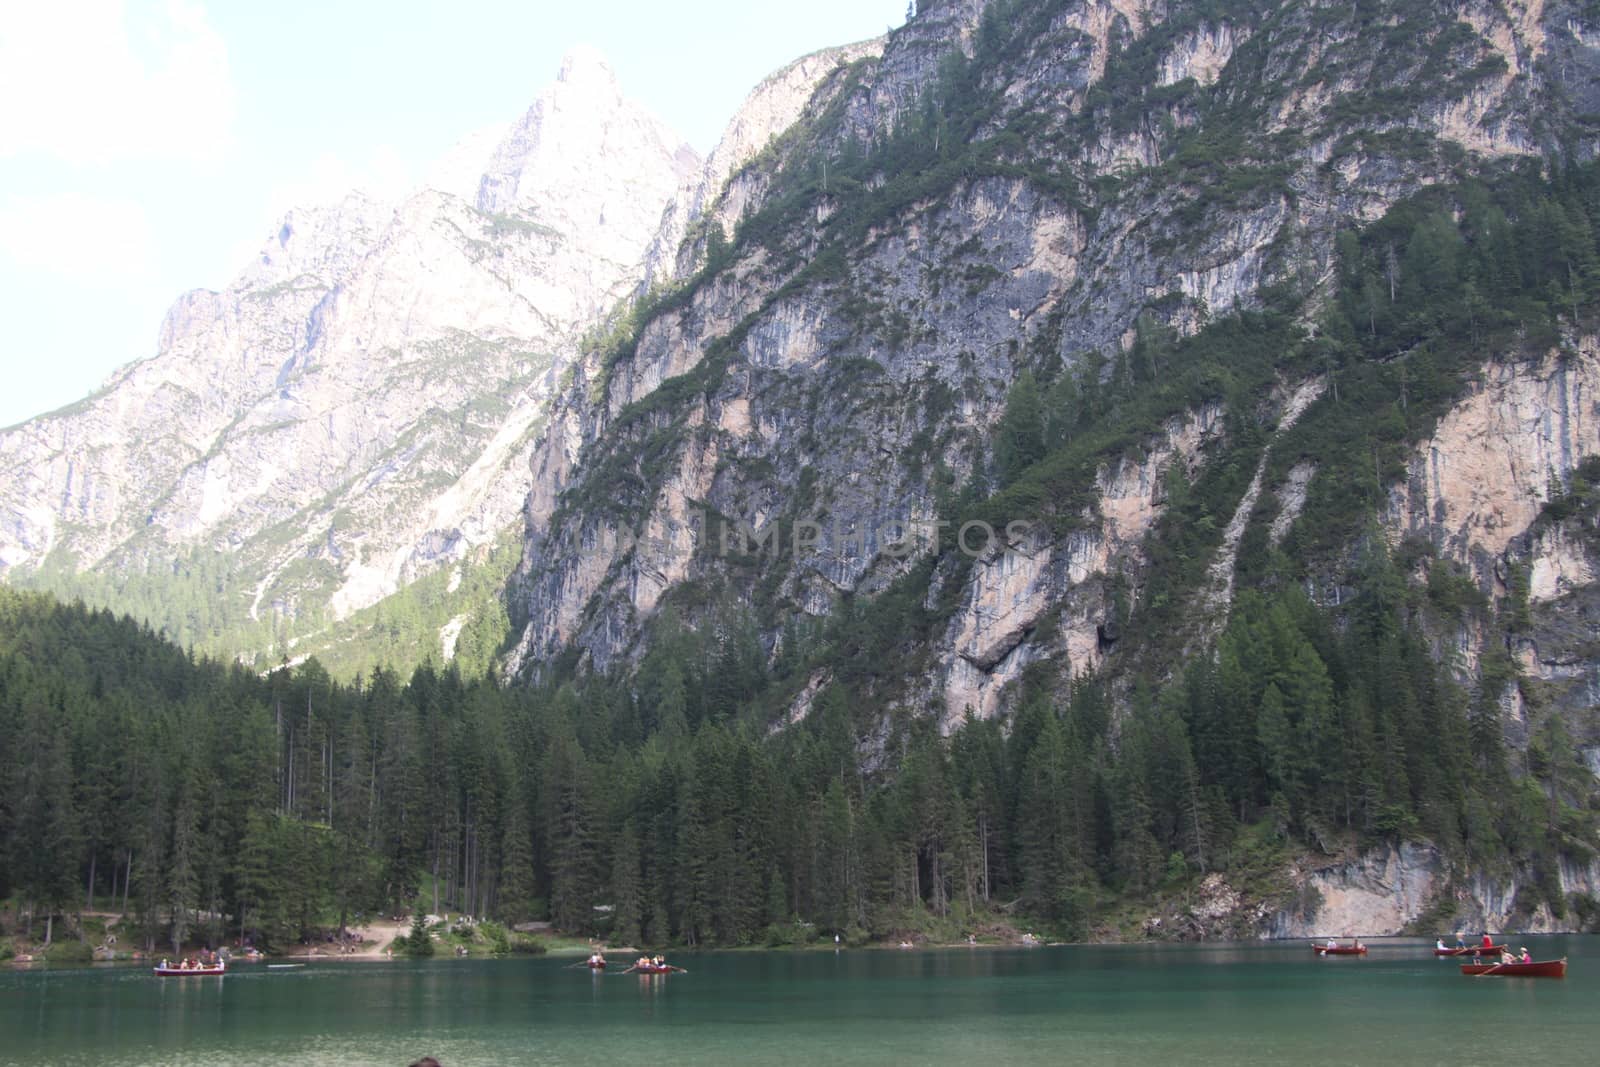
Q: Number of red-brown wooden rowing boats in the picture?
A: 6